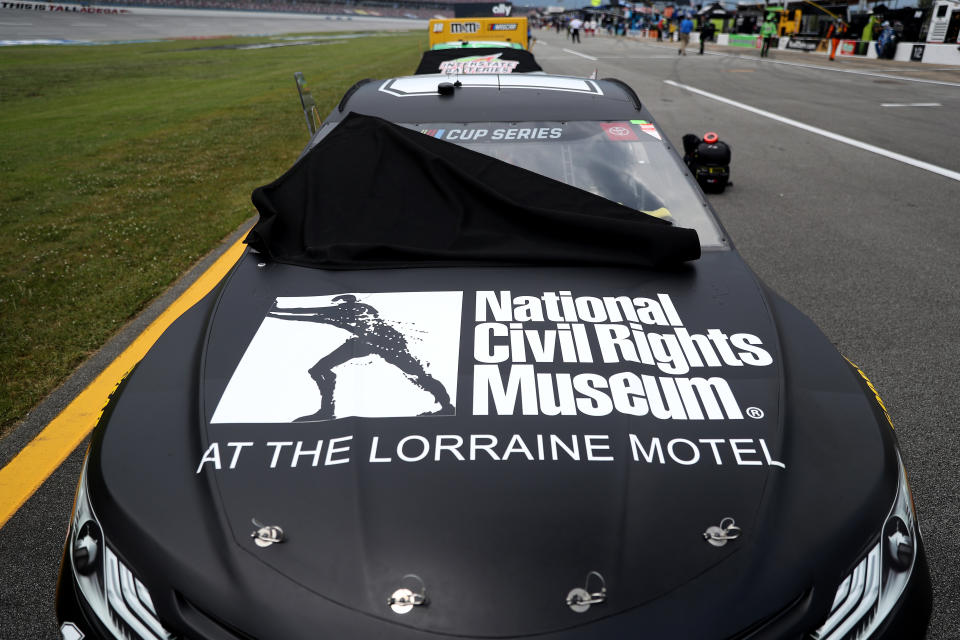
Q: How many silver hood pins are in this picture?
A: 4